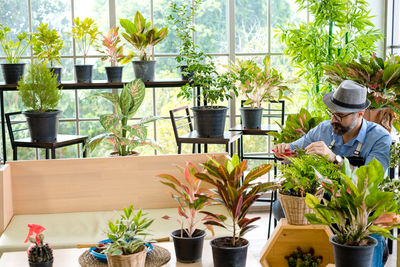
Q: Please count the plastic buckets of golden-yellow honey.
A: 0